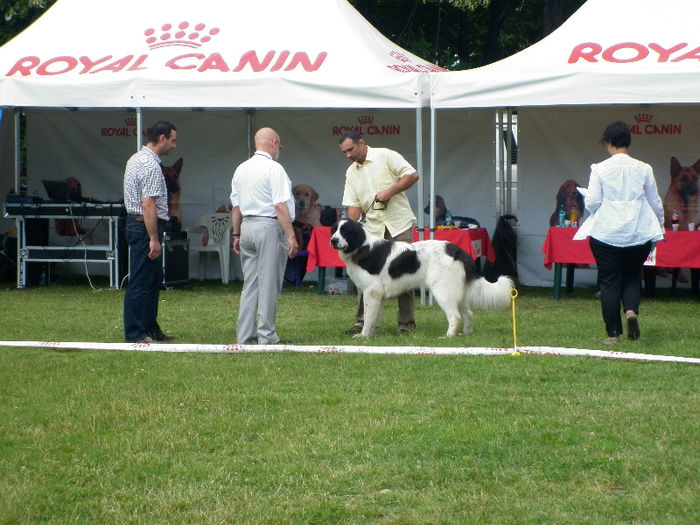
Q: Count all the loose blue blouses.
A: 1